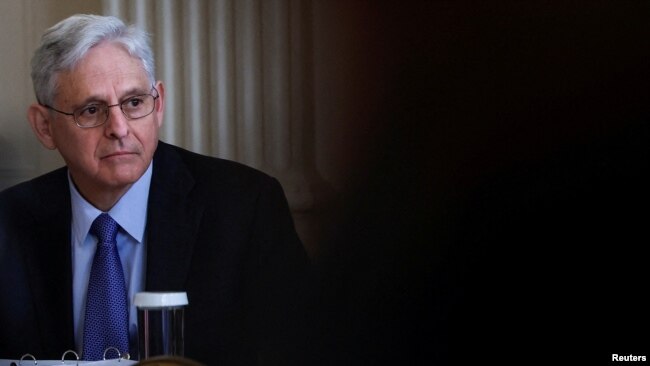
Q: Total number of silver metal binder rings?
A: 3